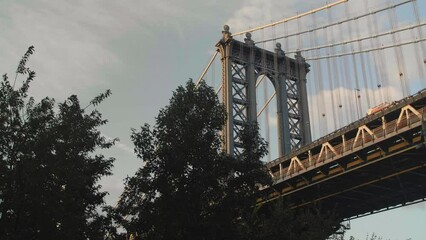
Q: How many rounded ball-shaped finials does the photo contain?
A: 4